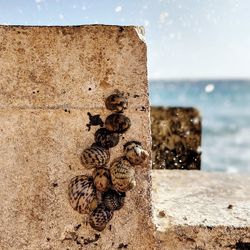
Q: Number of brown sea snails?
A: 10